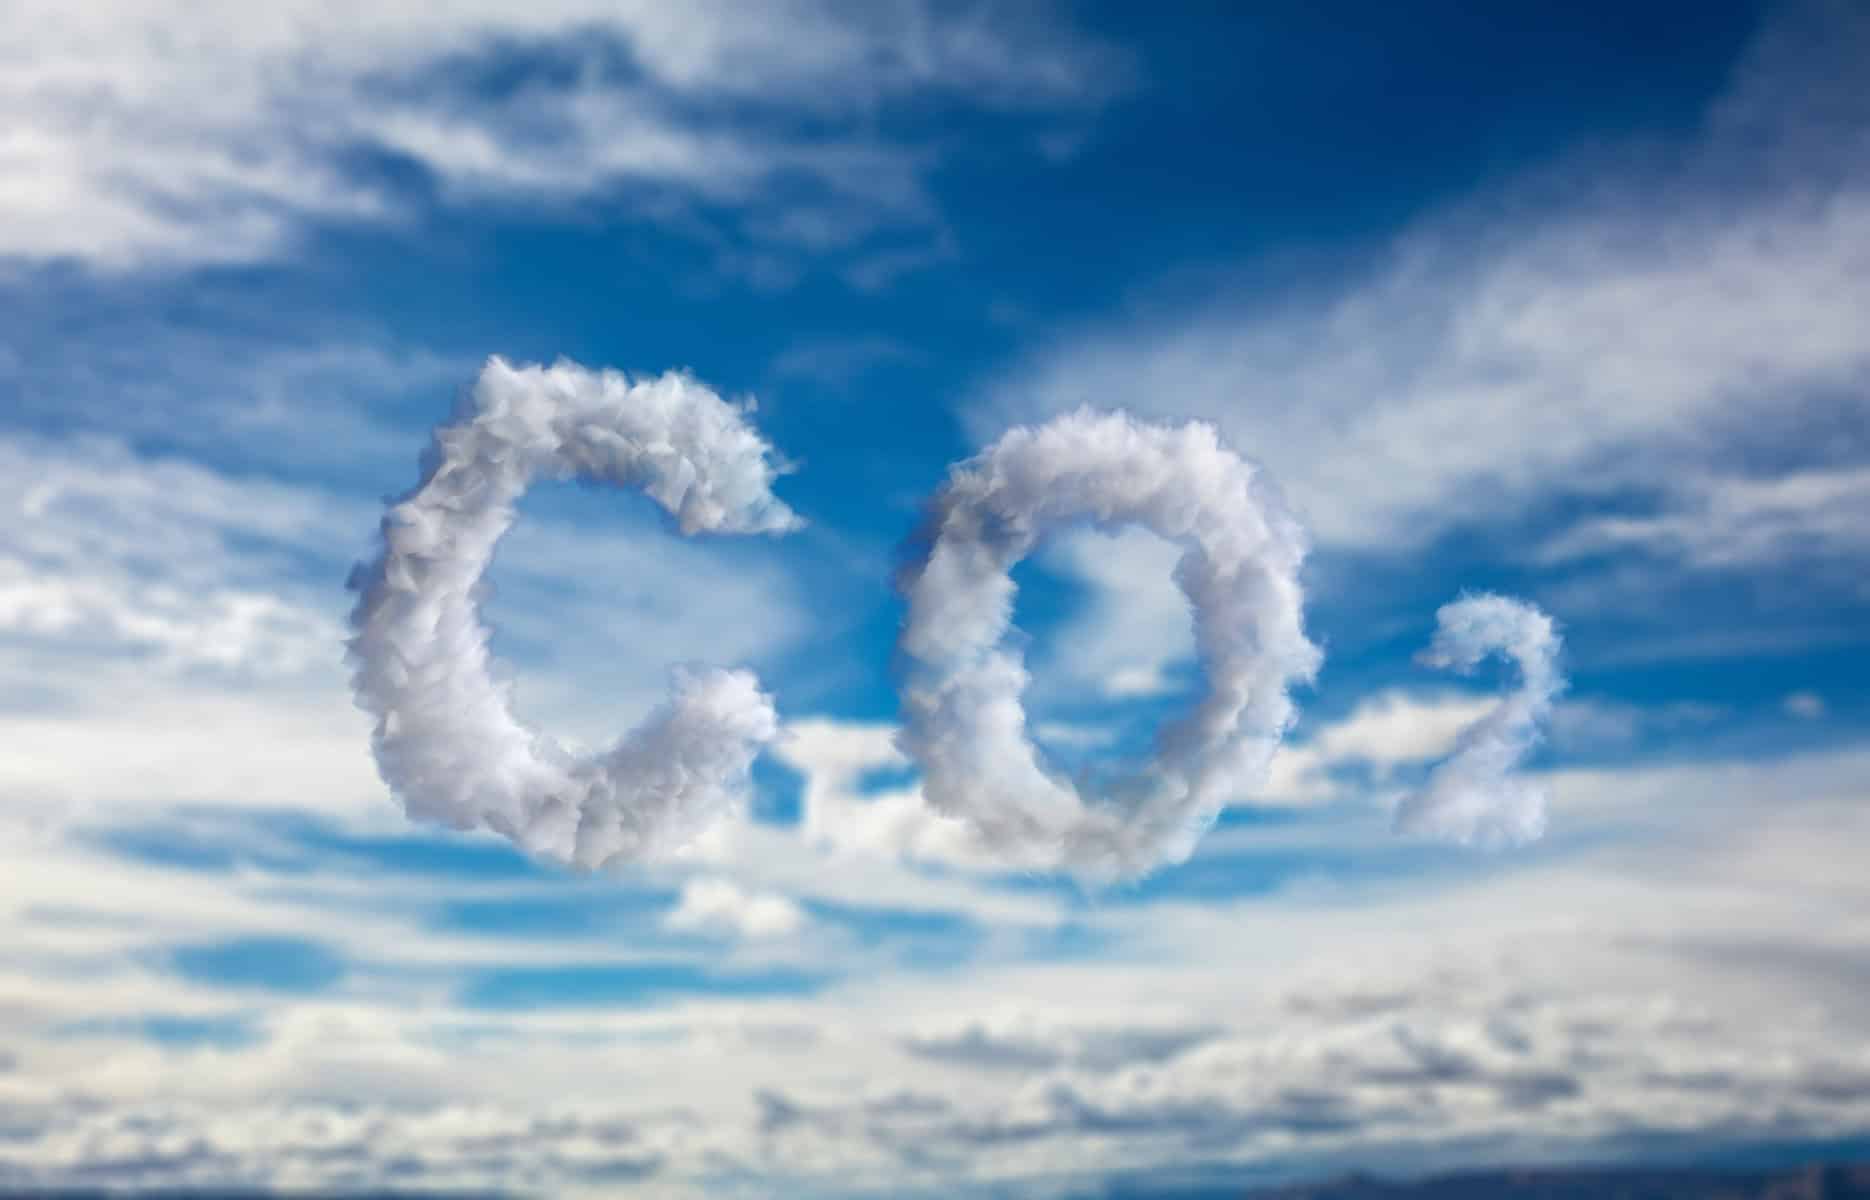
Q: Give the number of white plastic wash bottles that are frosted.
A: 0